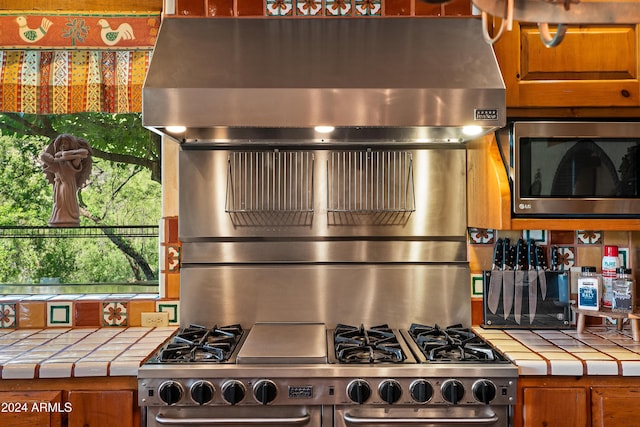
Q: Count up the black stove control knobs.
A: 9